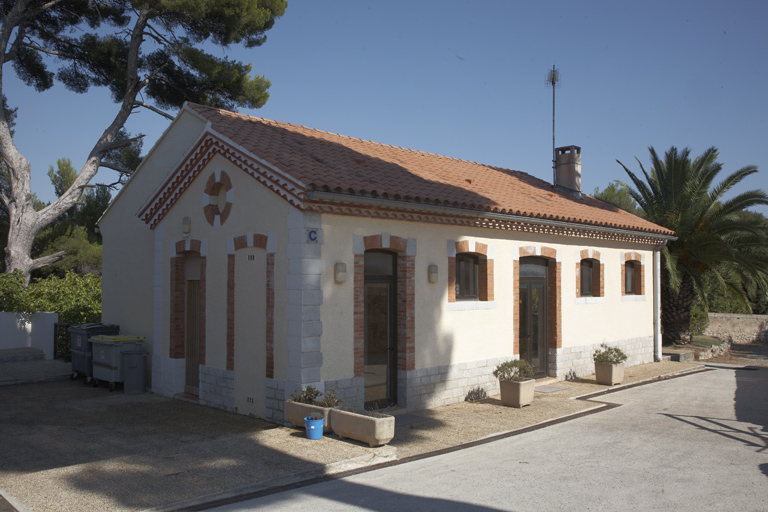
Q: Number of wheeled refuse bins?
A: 2